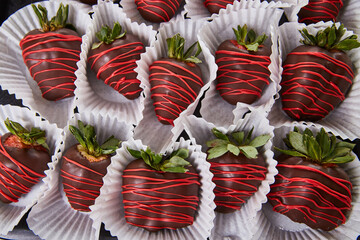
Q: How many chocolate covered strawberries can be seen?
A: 14